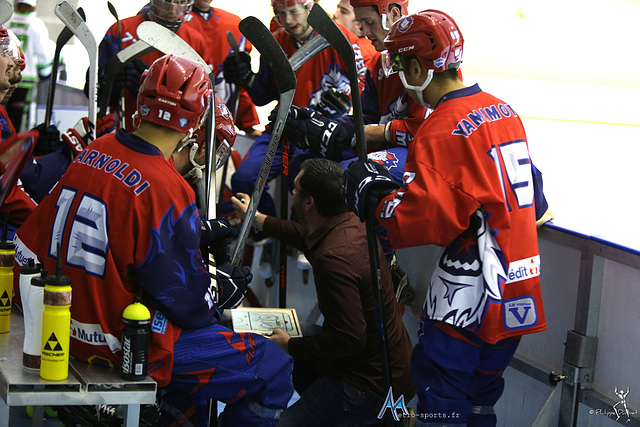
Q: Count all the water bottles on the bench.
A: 5